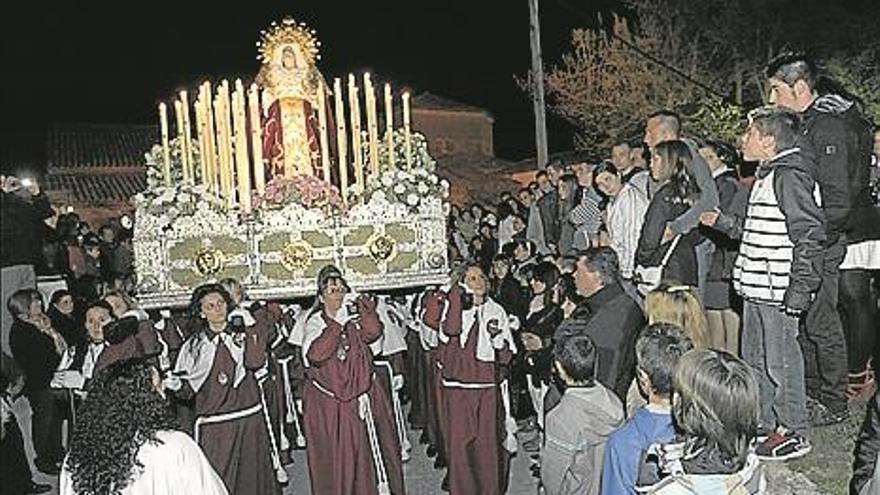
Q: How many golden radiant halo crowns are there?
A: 1